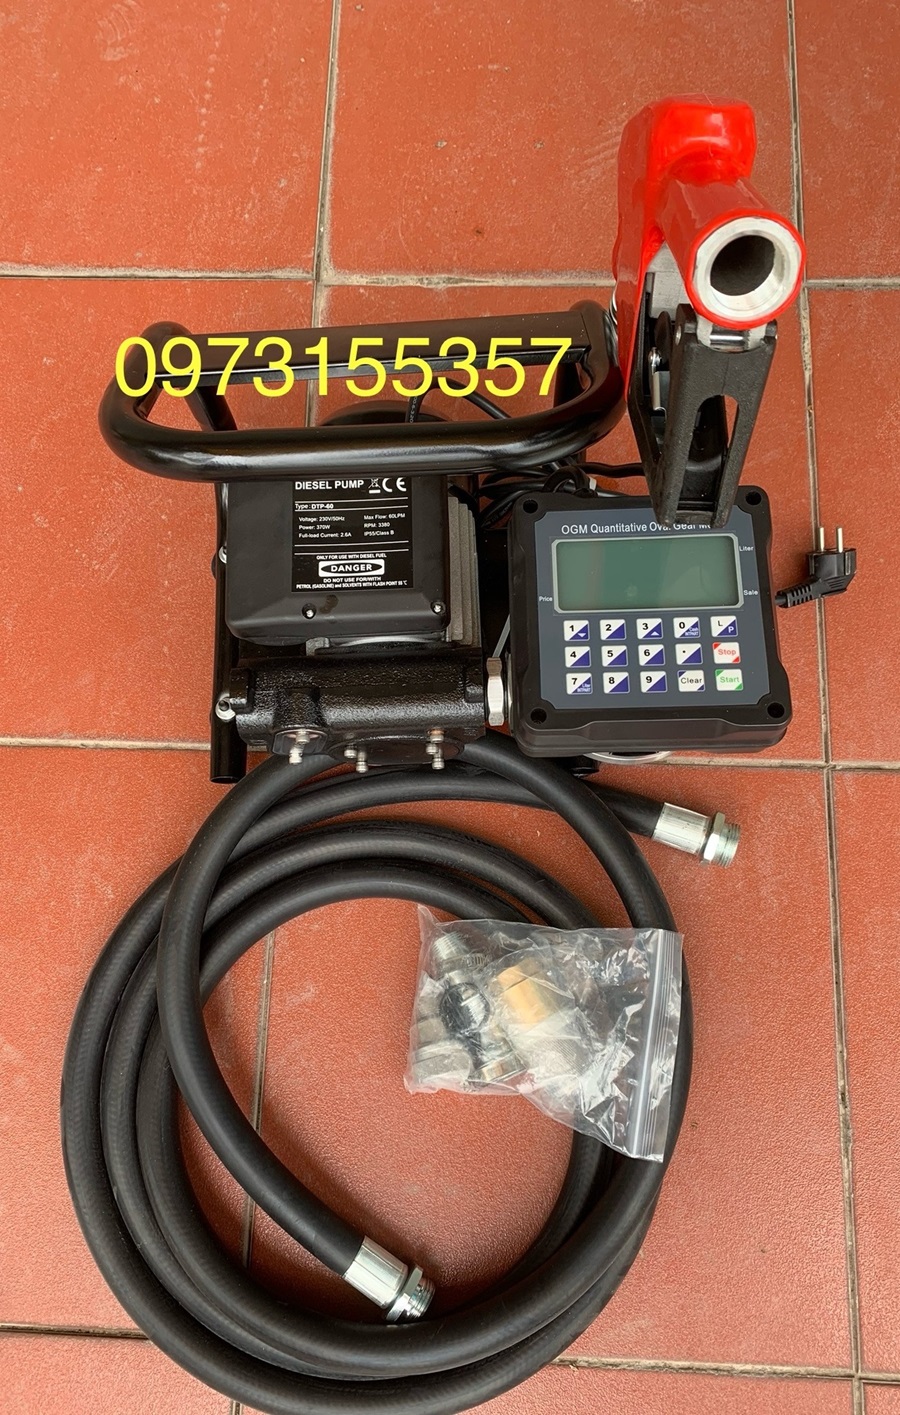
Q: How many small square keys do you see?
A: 15